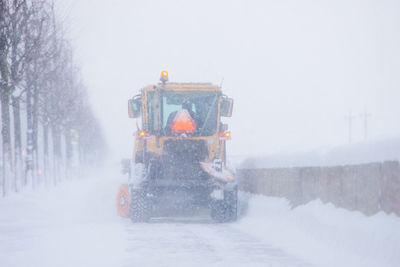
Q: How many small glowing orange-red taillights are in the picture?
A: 2